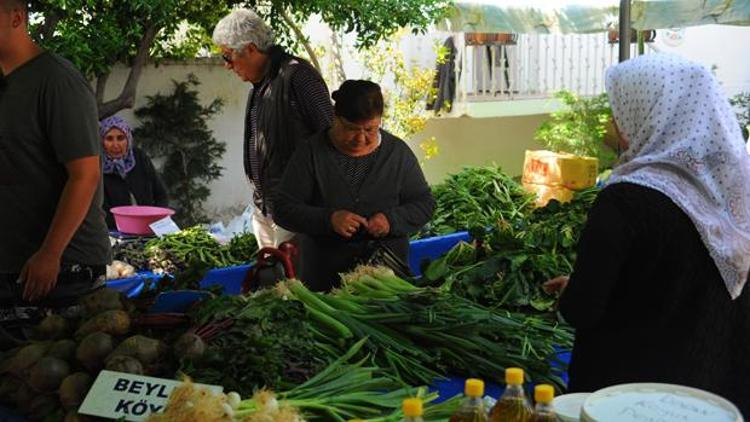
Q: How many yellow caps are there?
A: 4